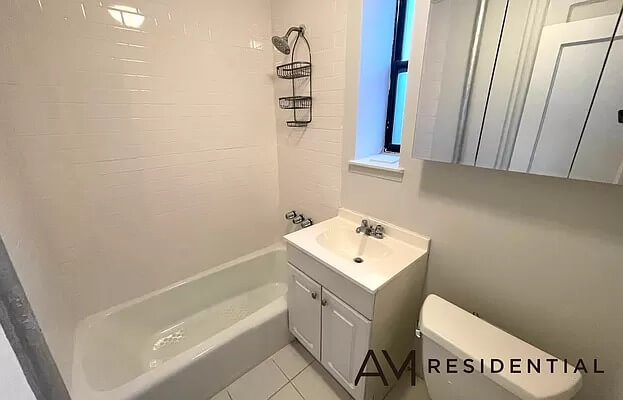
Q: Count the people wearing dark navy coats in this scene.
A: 0